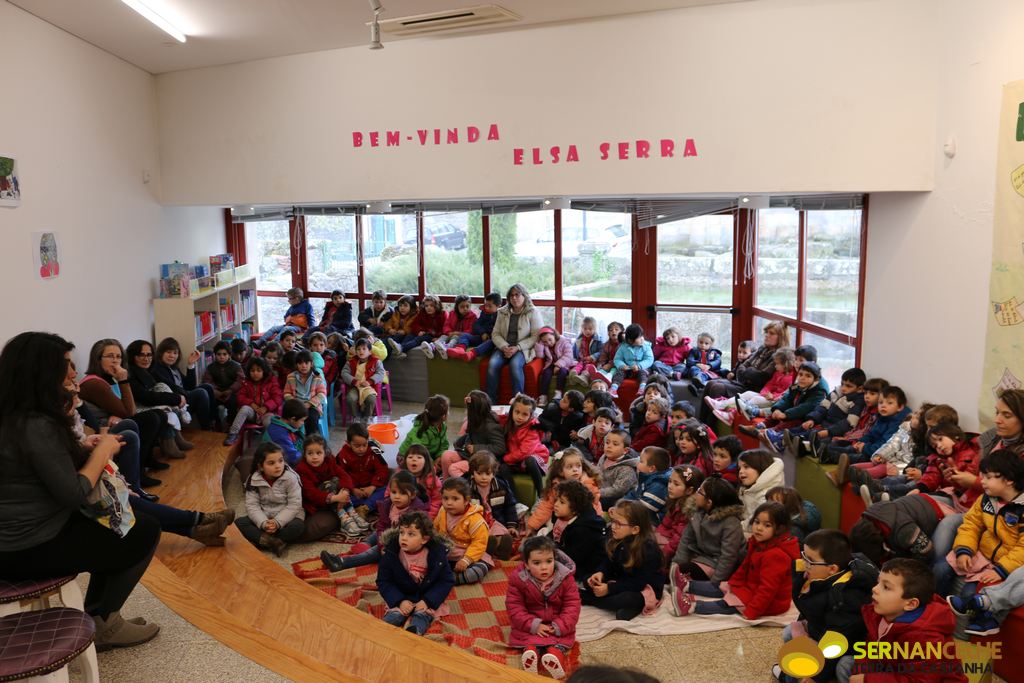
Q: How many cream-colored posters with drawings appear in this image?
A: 1